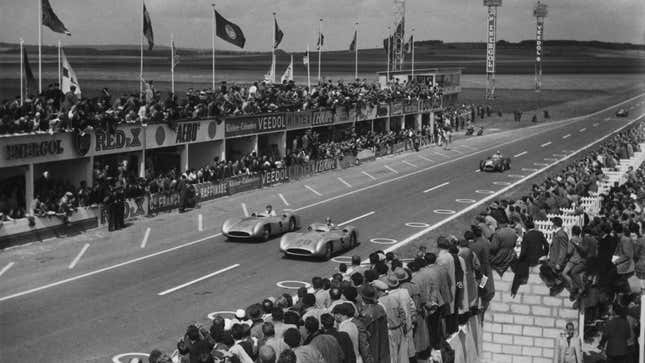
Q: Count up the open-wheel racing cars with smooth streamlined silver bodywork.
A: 2